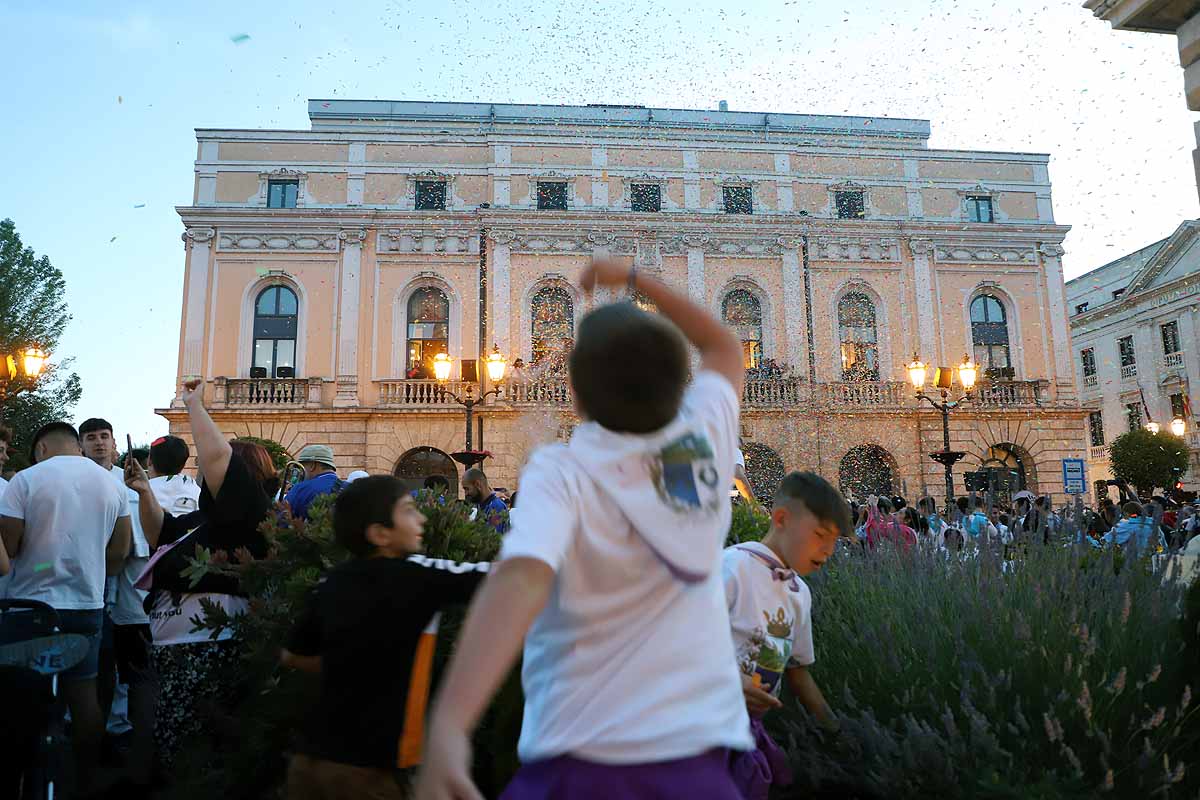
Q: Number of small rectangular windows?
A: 7